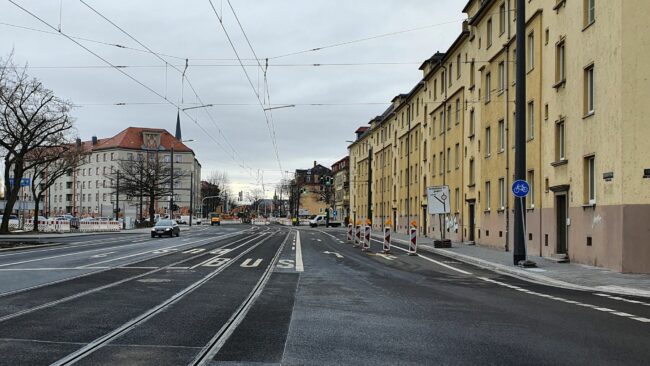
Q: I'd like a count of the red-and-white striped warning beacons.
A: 5